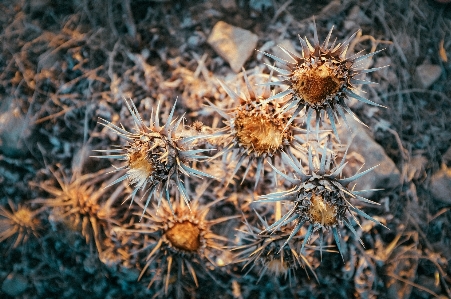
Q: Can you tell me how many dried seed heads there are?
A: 8